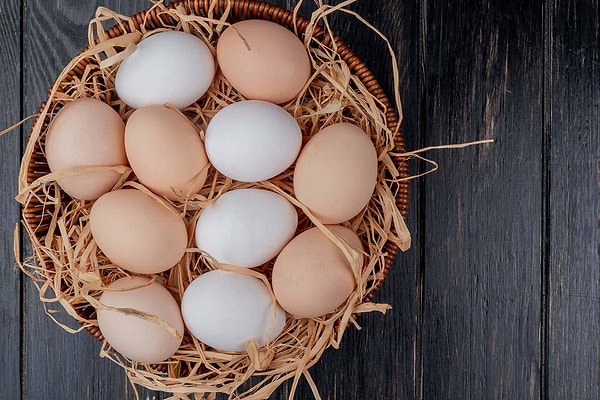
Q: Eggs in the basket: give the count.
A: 11